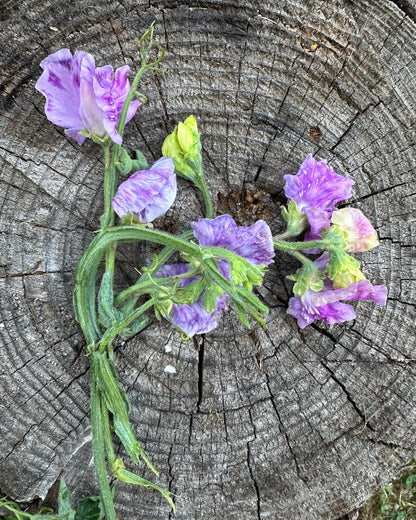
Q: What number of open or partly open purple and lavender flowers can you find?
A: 6